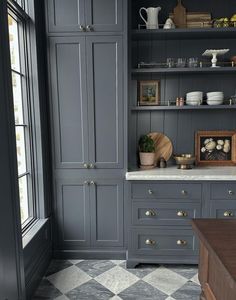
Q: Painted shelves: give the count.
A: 3